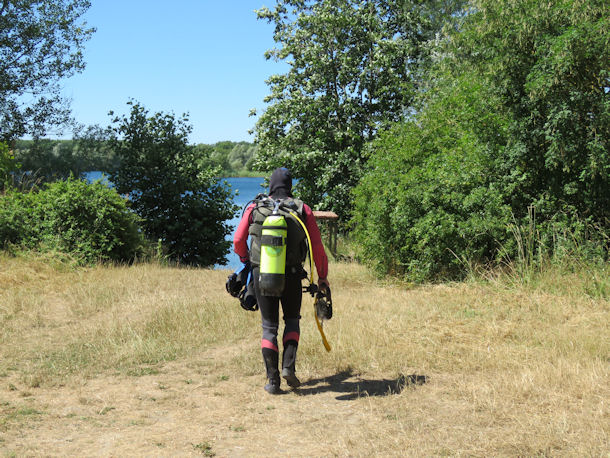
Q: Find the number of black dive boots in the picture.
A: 2